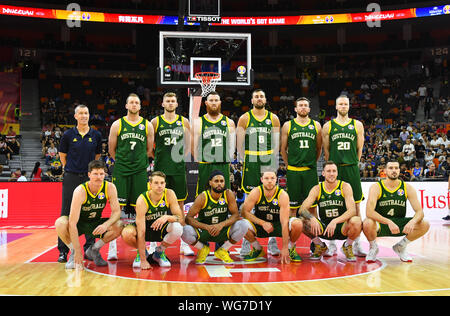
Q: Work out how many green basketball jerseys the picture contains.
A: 12